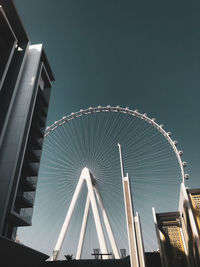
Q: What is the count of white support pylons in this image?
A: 4